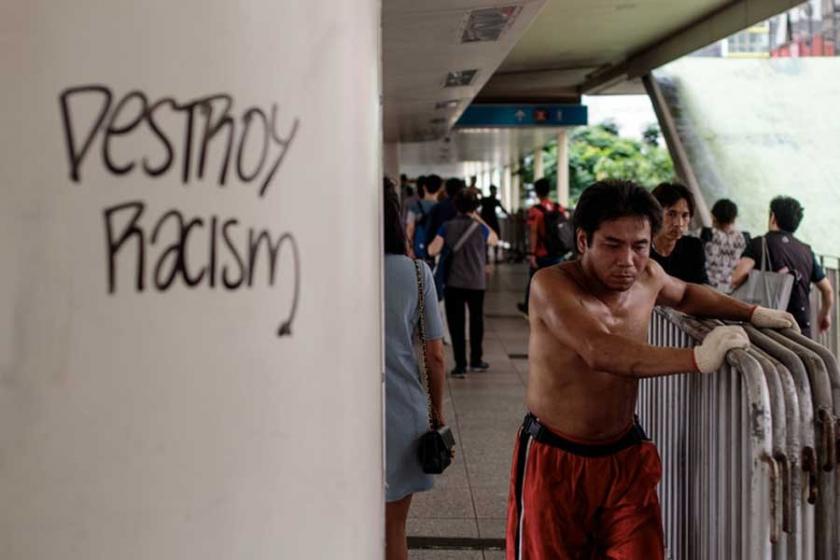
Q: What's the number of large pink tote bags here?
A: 0